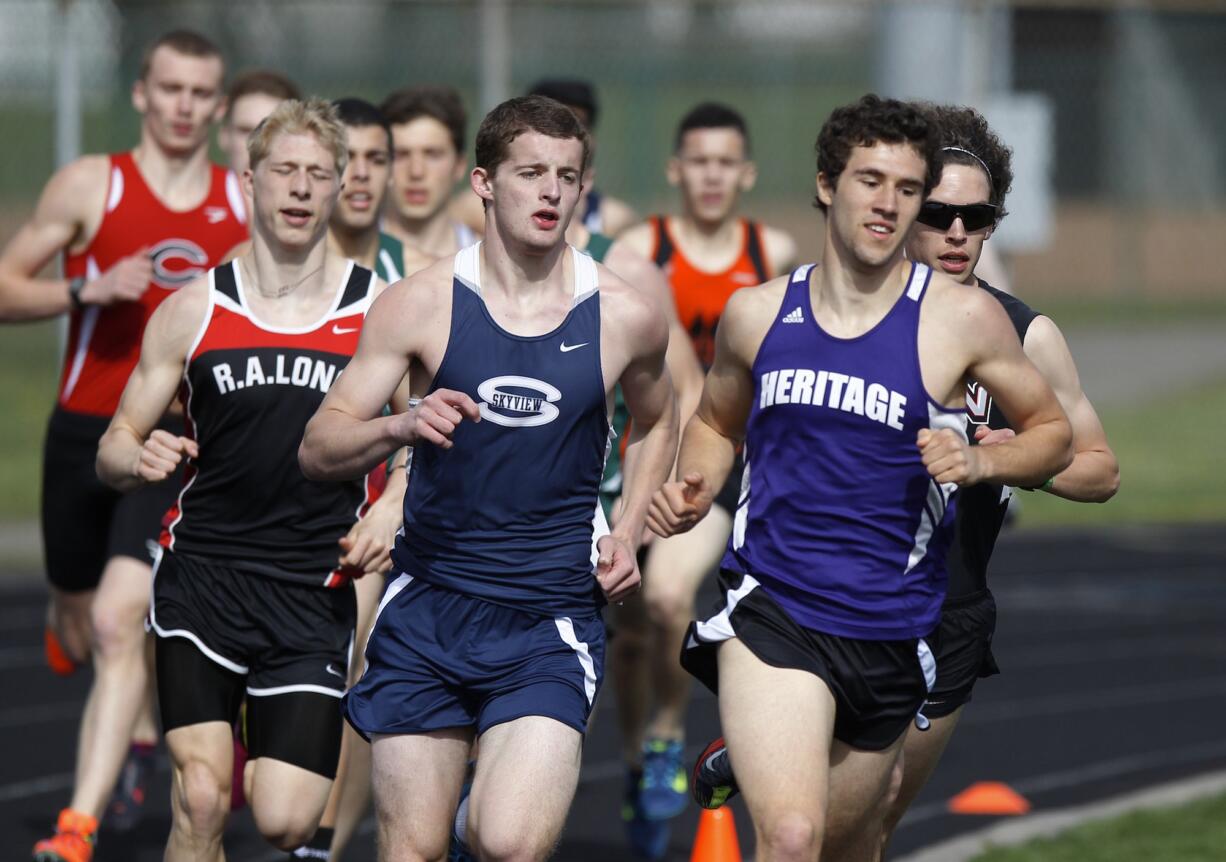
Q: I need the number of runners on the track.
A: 11